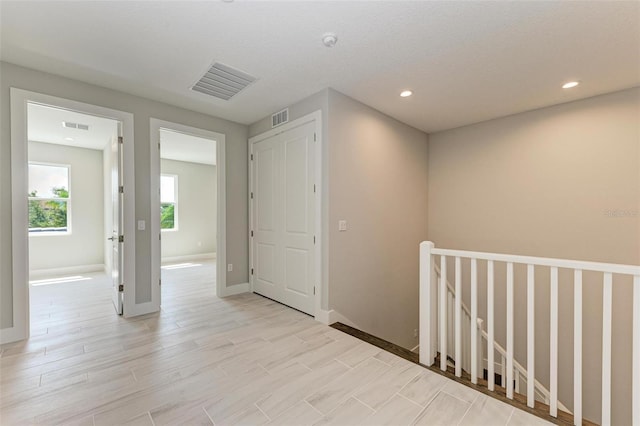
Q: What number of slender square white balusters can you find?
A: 10